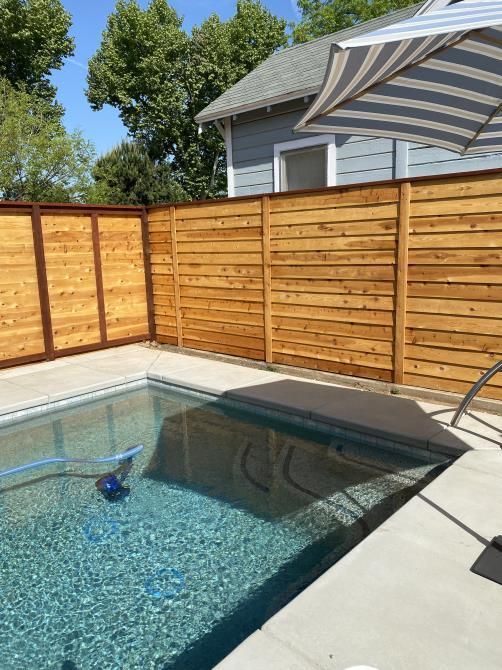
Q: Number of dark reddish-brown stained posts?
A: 3